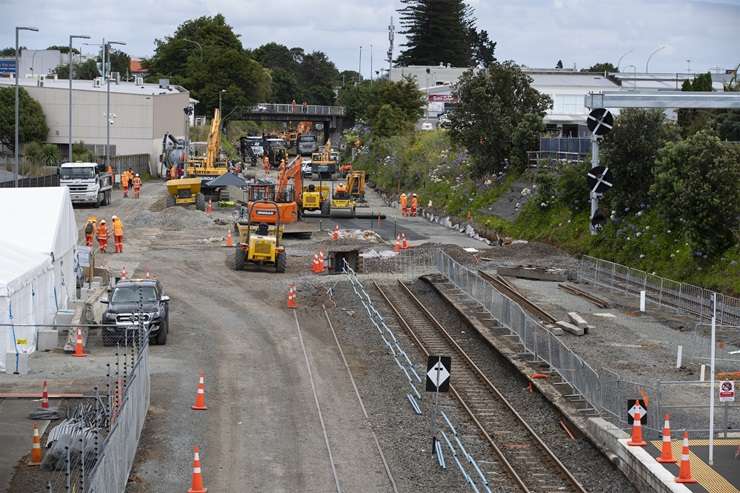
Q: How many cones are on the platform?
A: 3